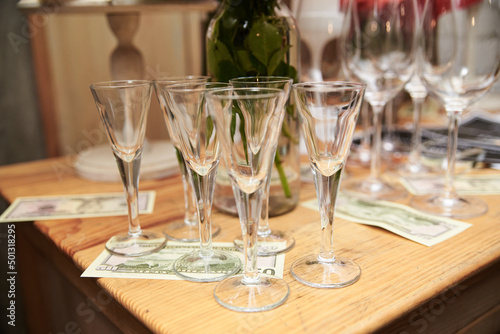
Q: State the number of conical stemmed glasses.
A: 6